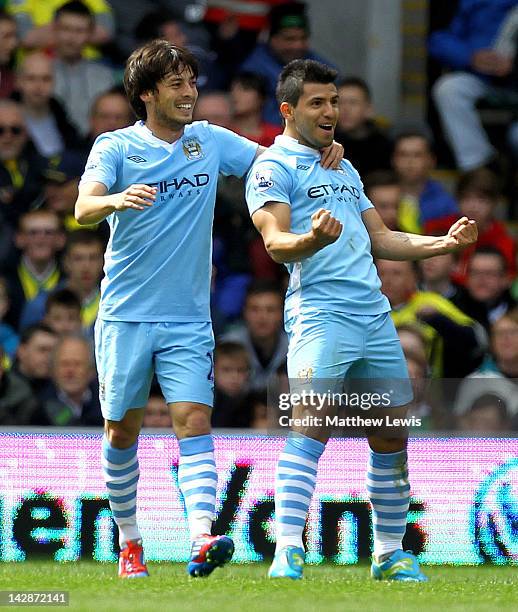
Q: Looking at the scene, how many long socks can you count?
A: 4